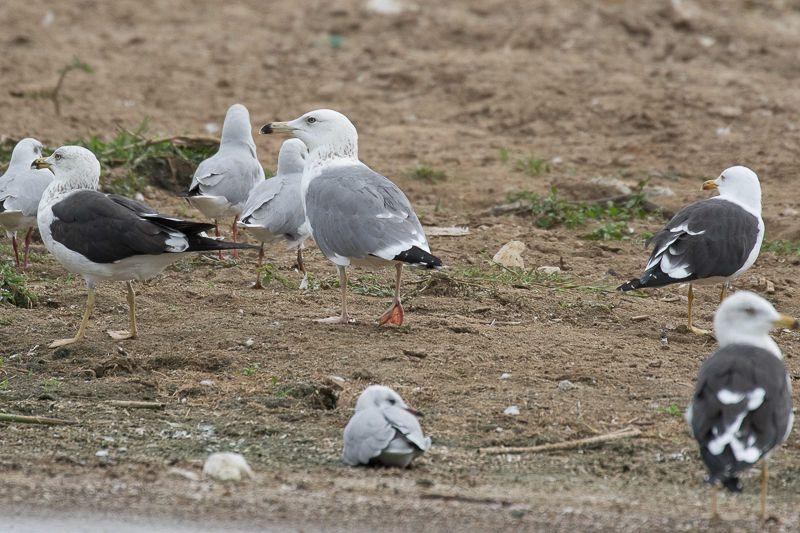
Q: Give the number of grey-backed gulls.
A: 5